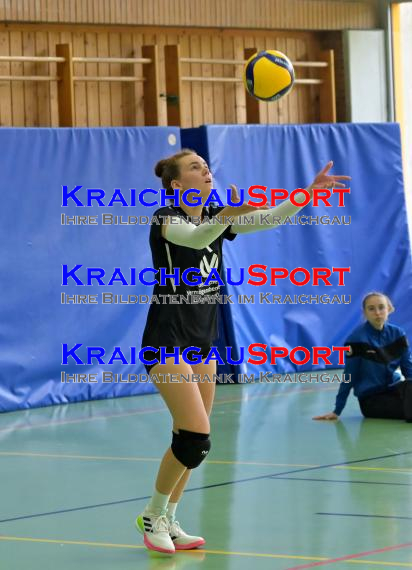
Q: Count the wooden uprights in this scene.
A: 5